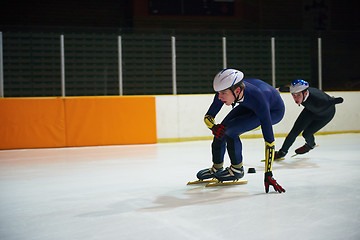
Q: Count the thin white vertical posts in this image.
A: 7